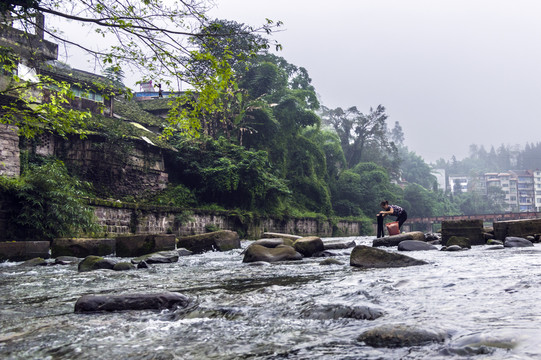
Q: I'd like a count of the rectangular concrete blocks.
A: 5